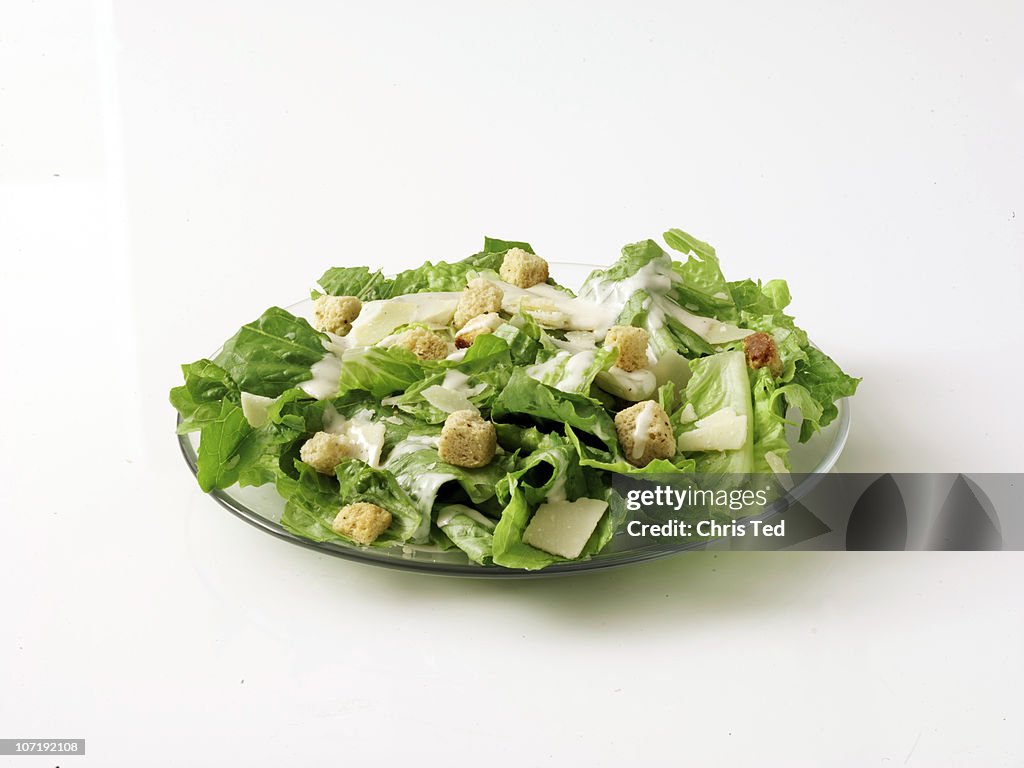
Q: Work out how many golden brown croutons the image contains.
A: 11